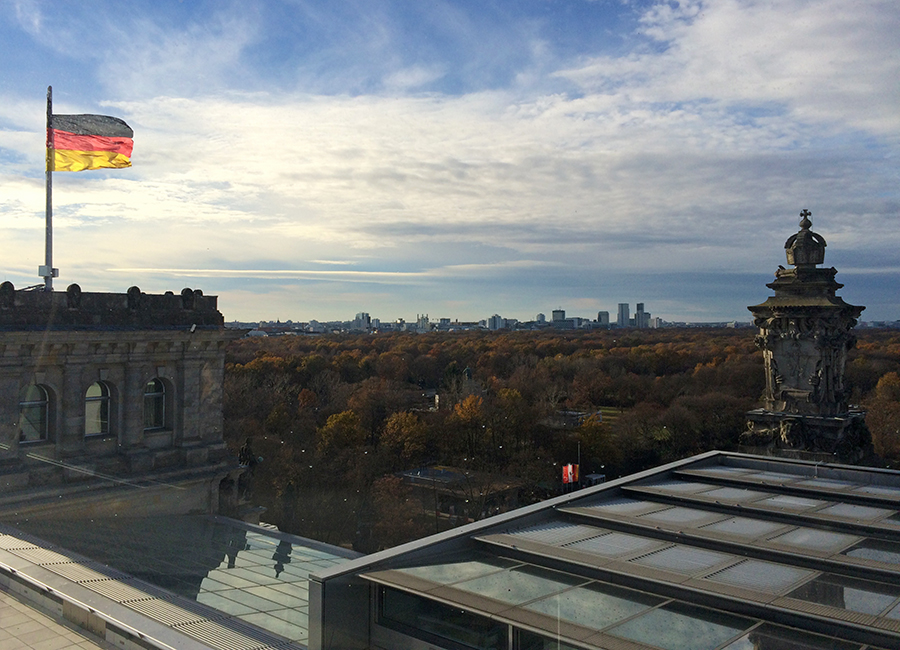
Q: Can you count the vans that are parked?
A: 0